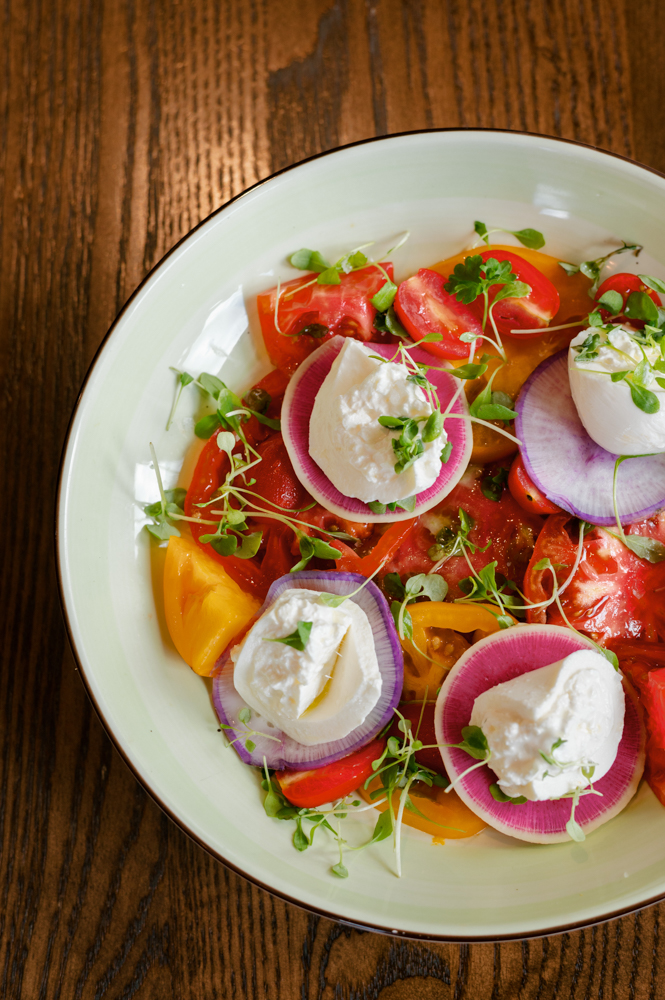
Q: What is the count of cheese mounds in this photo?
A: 4